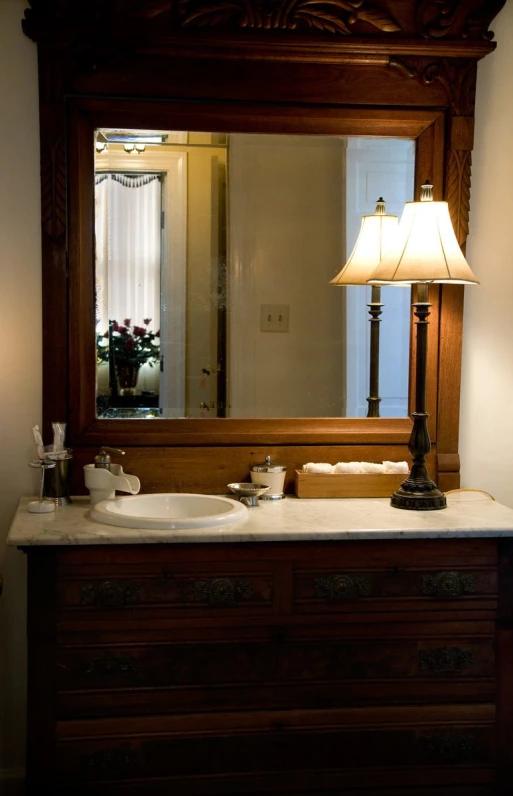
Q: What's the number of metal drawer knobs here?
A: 8